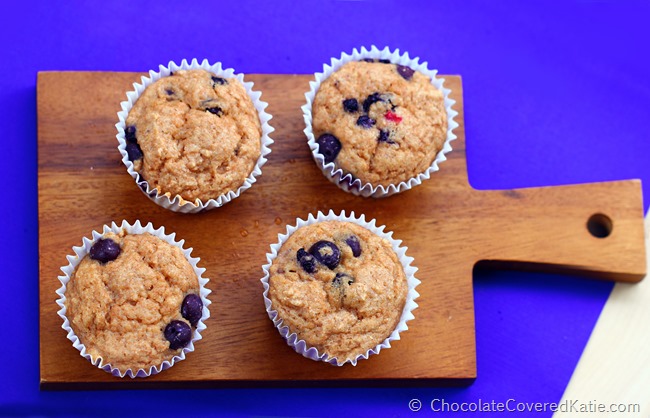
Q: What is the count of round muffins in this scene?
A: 4